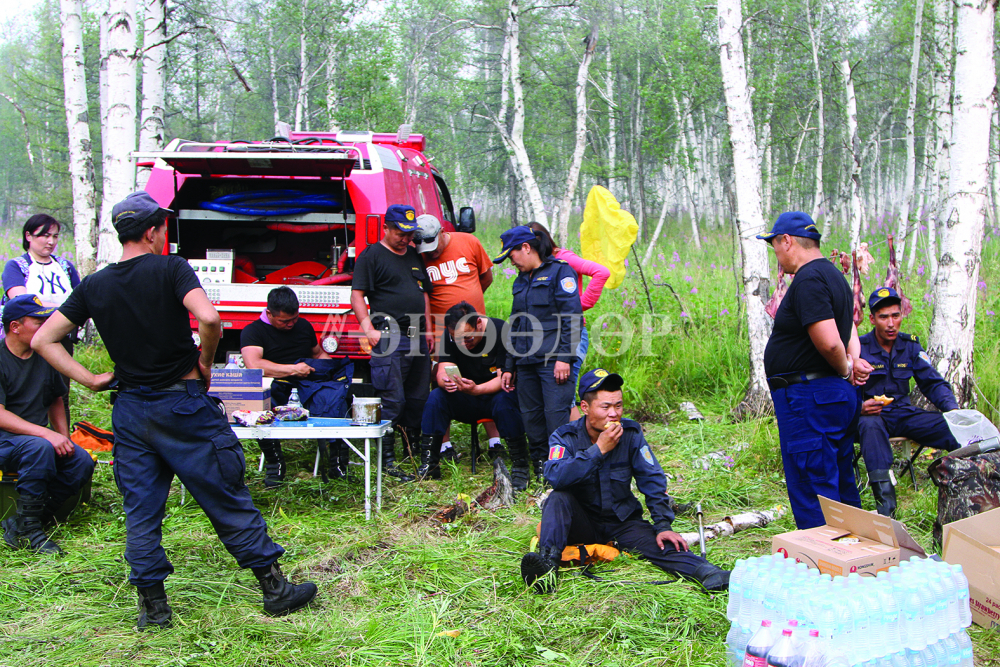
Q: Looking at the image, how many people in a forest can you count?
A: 12